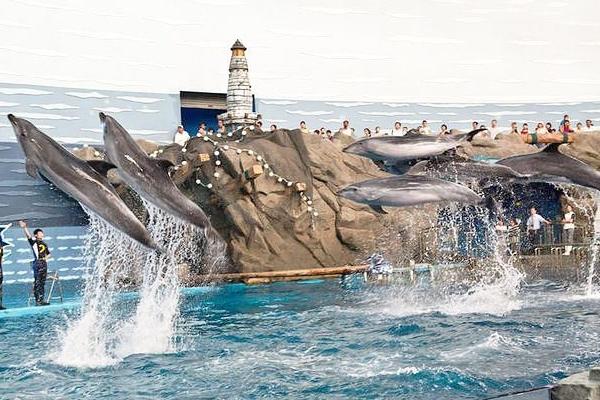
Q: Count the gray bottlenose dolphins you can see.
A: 6